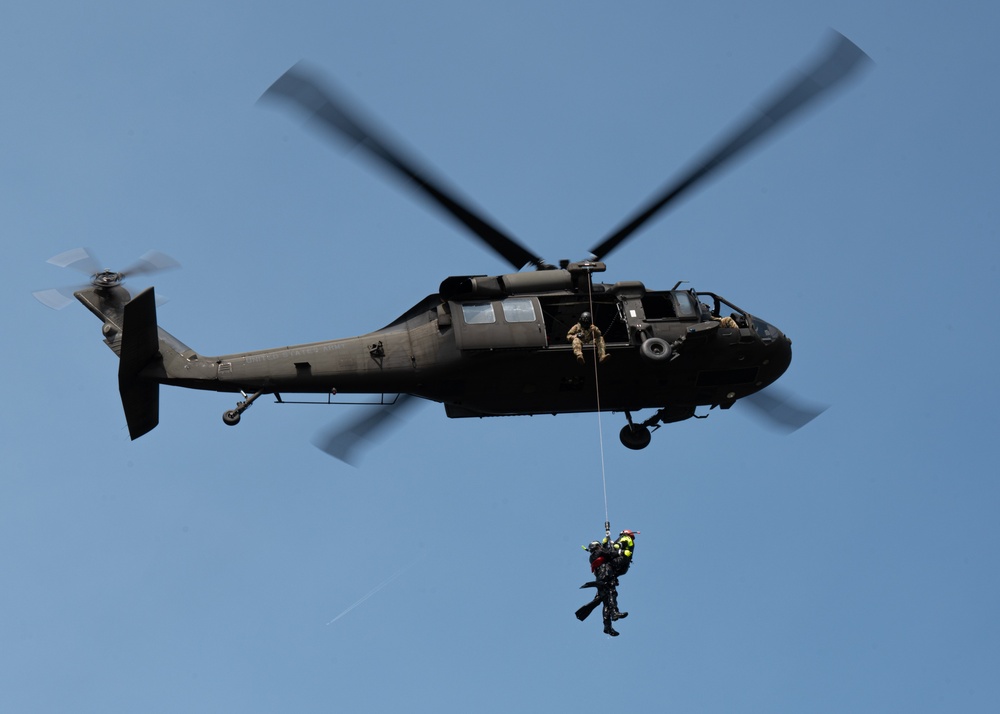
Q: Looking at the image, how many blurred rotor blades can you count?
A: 8